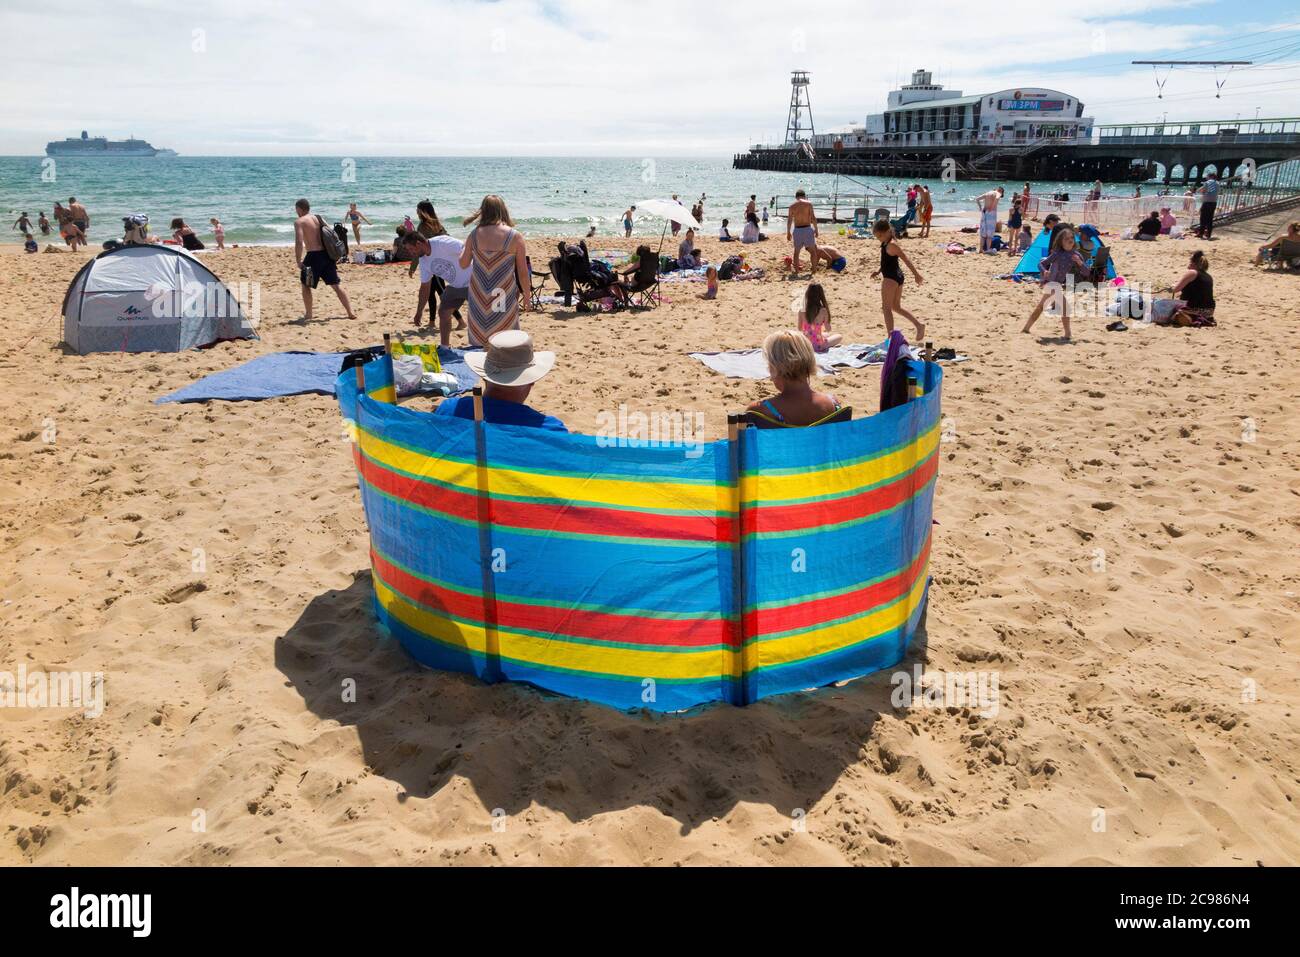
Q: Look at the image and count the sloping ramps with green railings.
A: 1